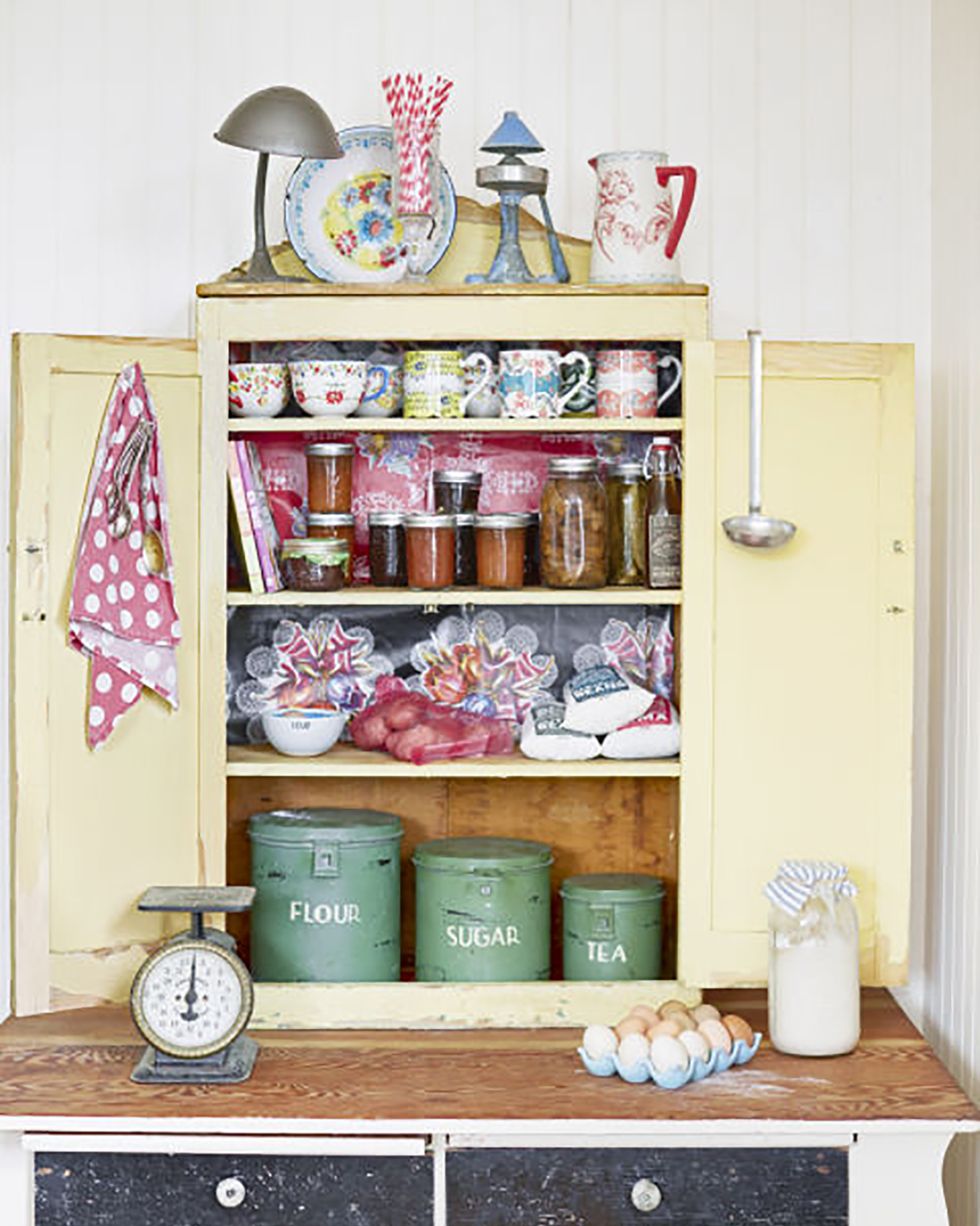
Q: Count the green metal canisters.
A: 3